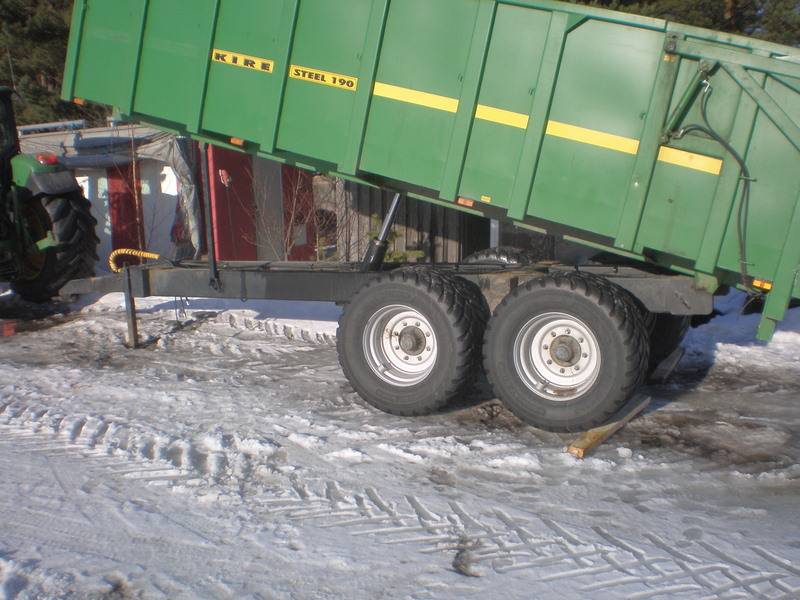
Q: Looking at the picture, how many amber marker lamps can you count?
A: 4